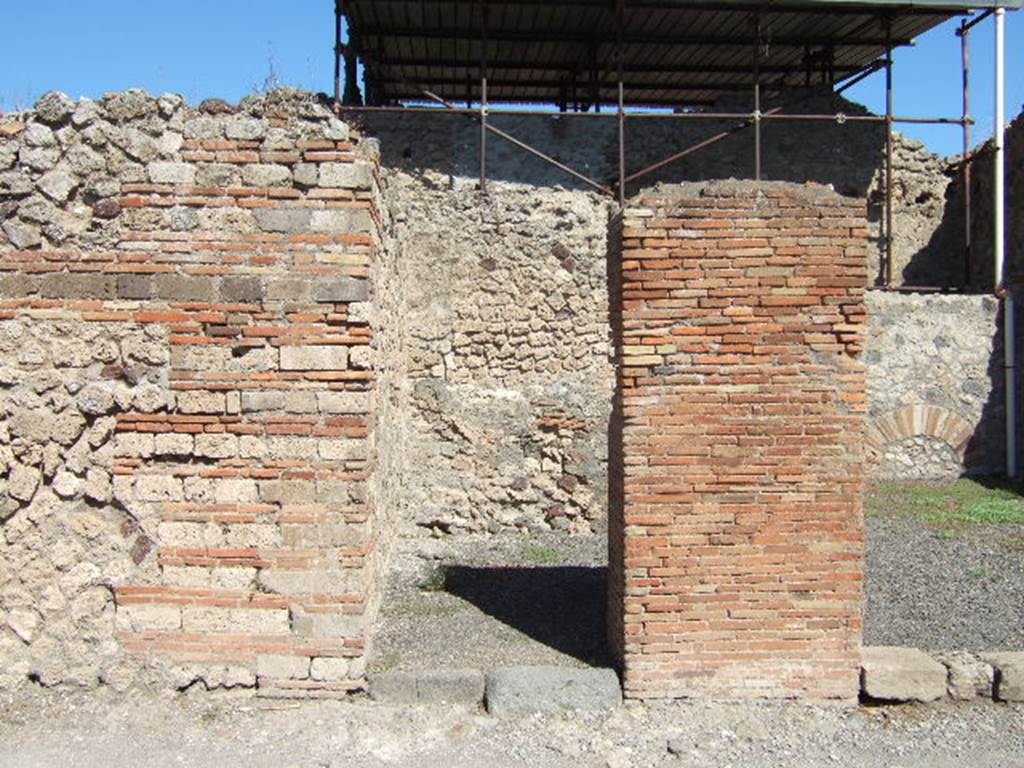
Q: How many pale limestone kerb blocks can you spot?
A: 3